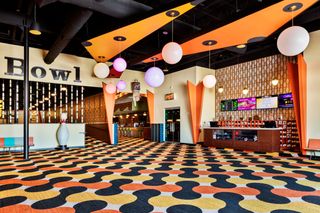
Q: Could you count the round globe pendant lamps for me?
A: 8